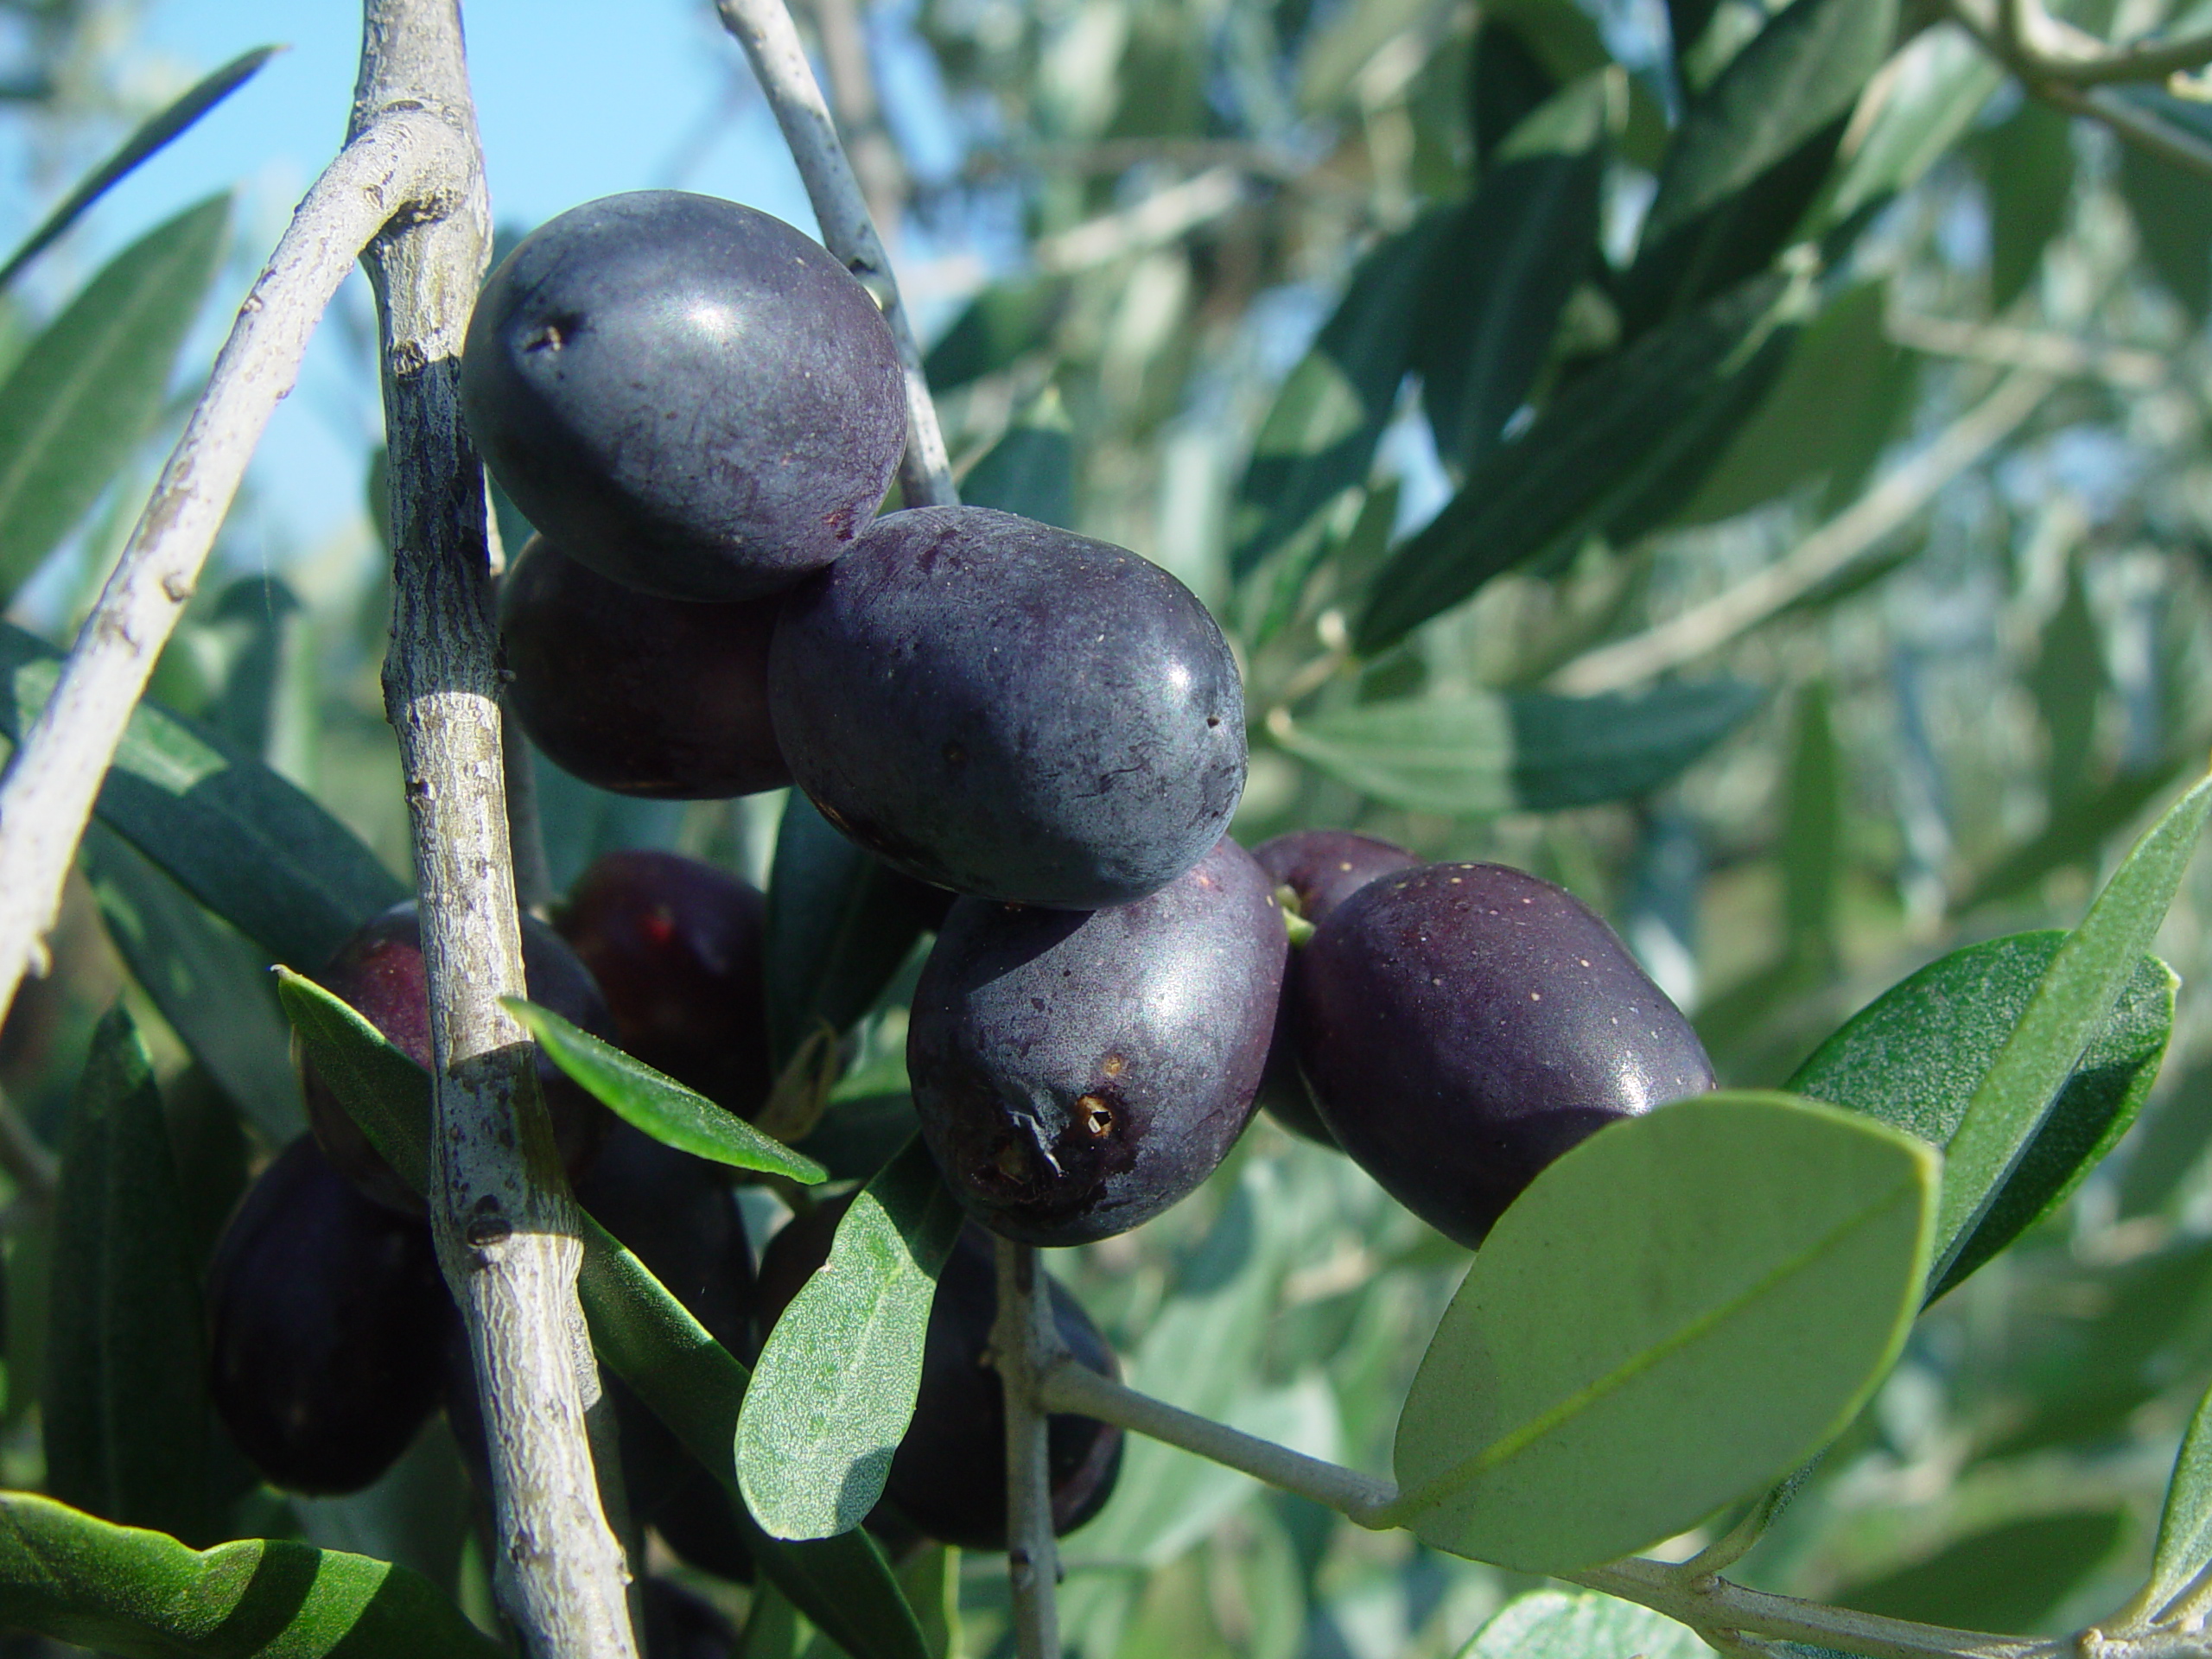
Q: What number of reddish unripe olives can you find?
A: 2